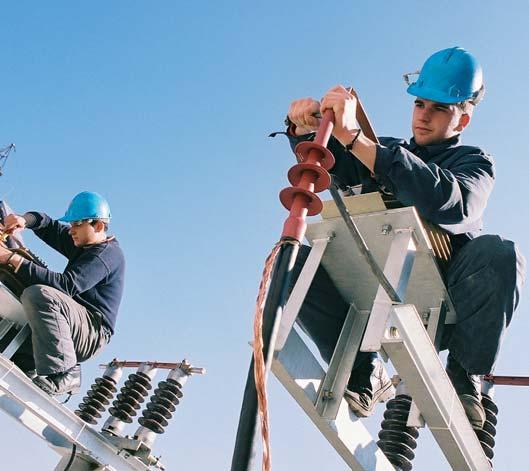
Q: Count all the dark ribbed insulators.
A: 5